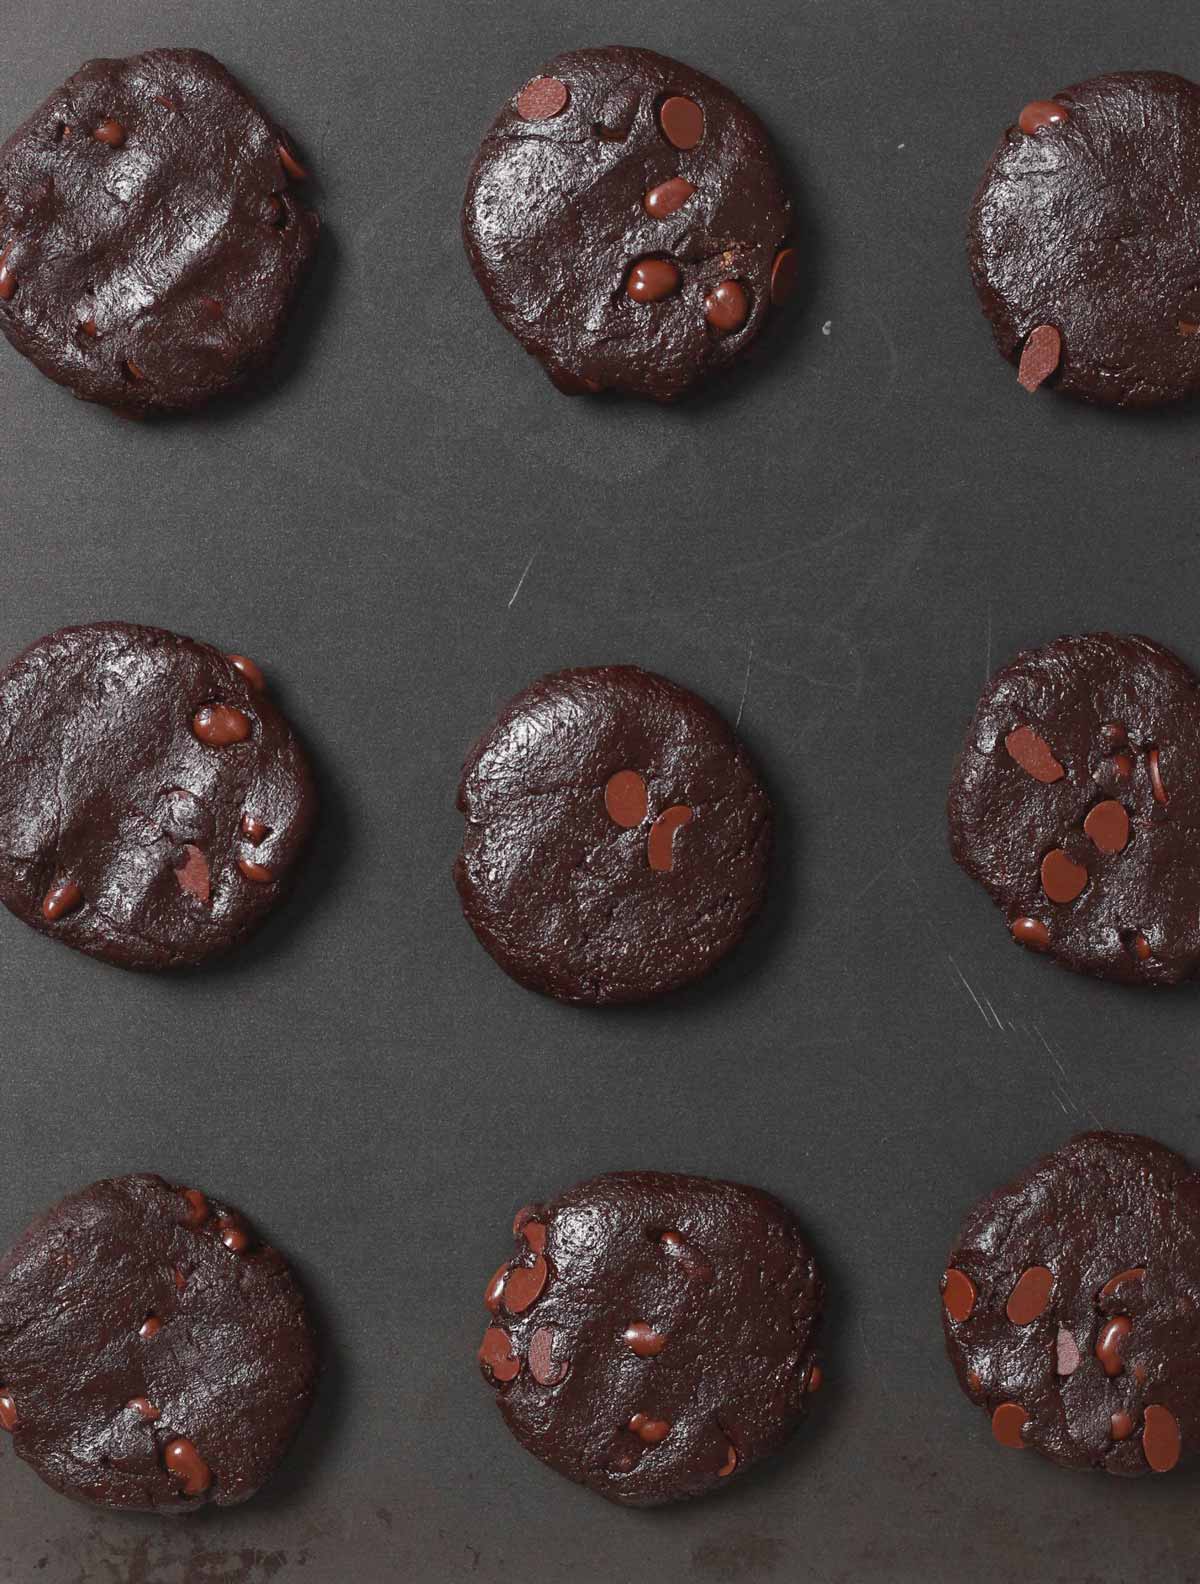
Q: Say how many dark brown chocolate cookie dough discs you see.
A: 9